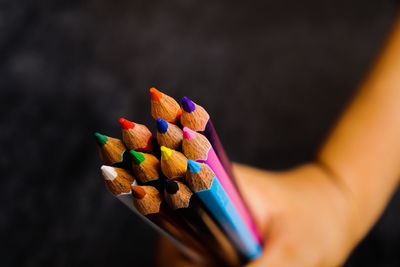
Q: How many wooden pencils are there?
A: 12